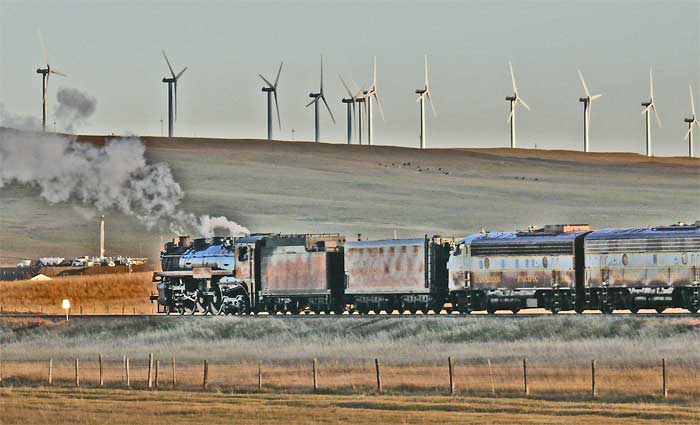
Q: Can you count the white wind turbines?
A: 12